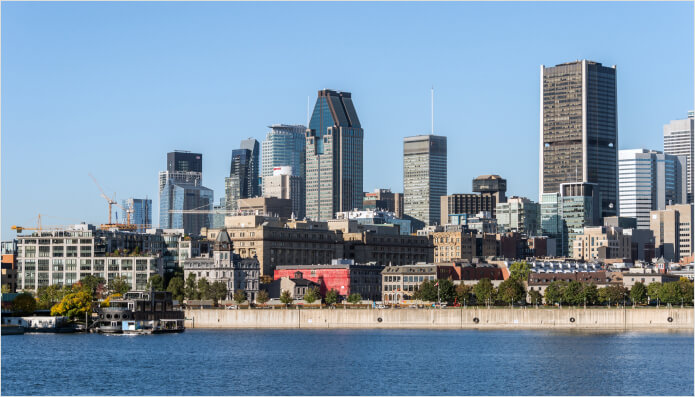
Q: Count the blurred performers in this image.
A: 0